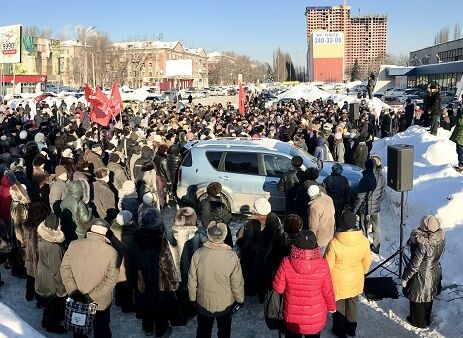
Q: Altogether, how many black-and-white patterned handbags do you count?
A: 1